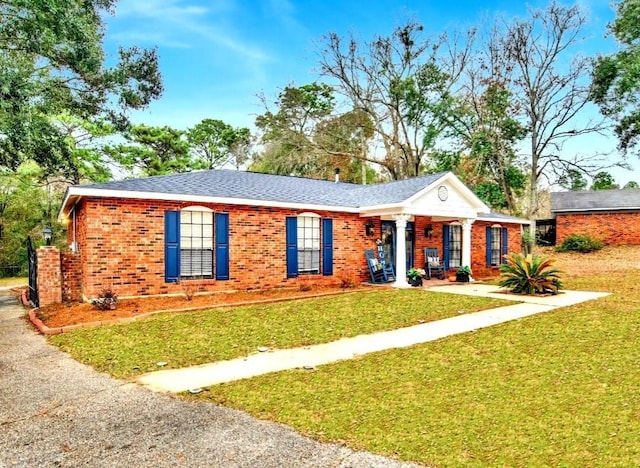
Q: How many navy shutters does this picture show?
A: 7